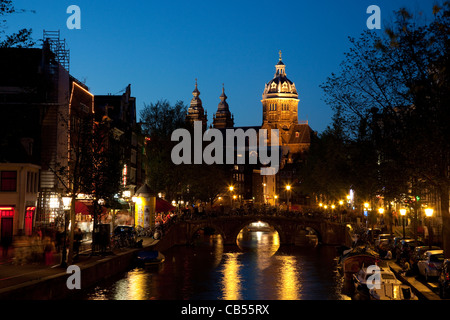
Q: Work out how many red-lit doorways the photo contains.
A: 2